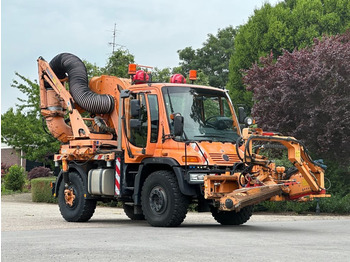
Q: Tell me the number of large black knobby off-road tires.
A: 4